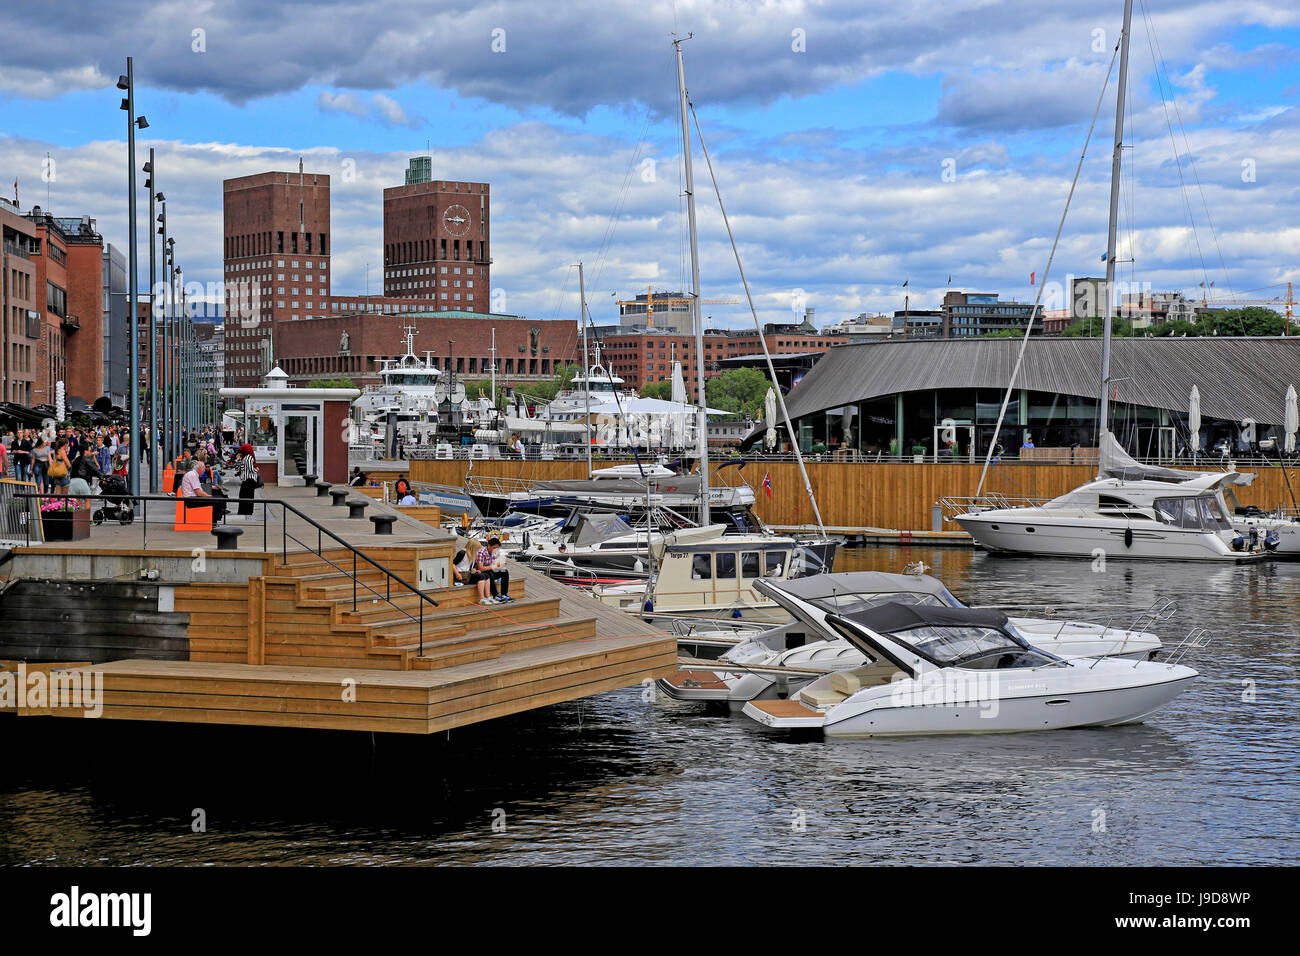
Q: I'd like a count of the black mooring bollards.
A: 6